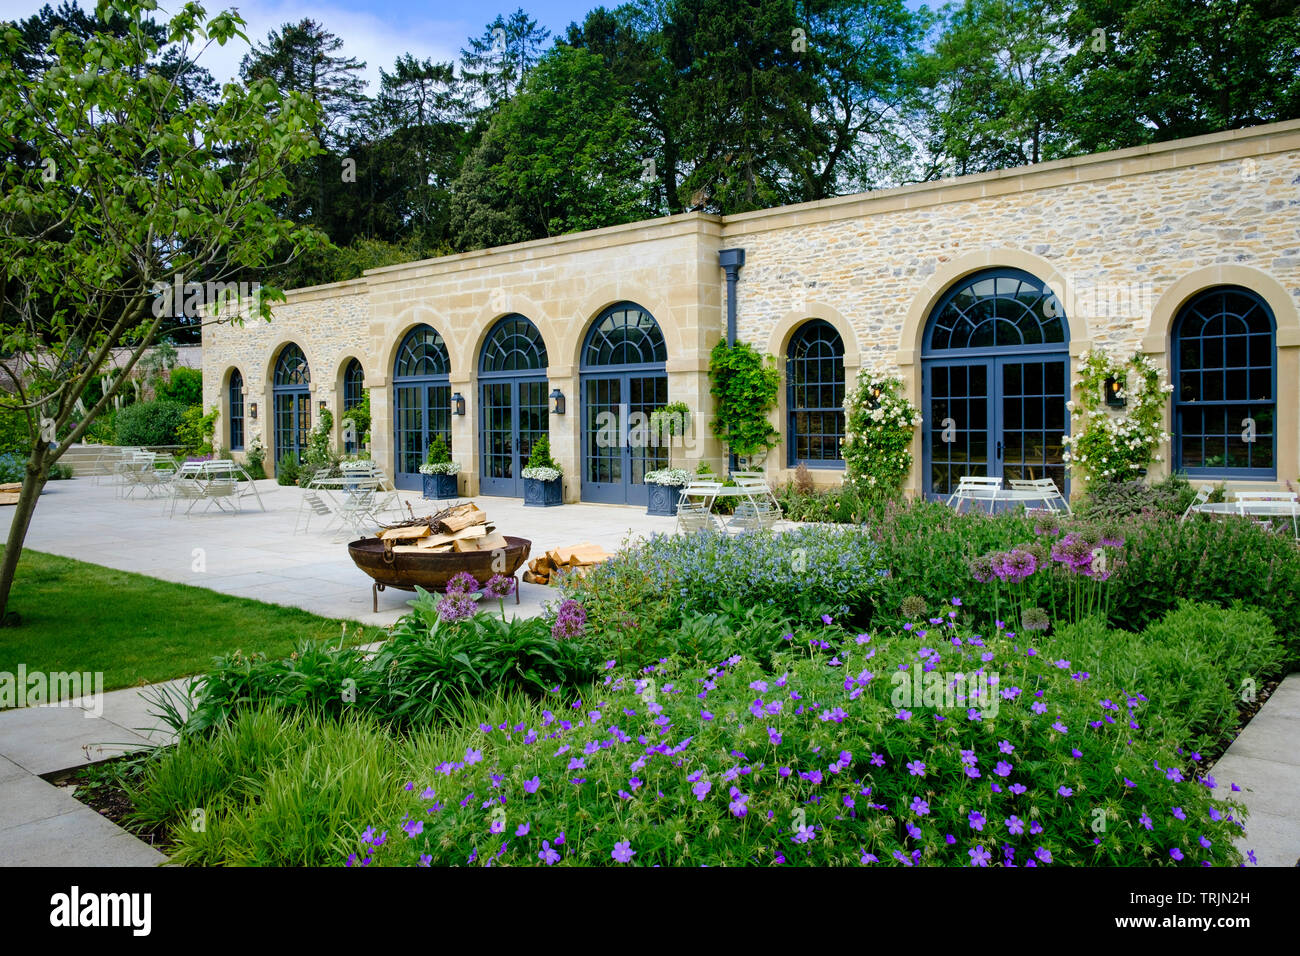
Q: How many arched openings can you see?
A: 9